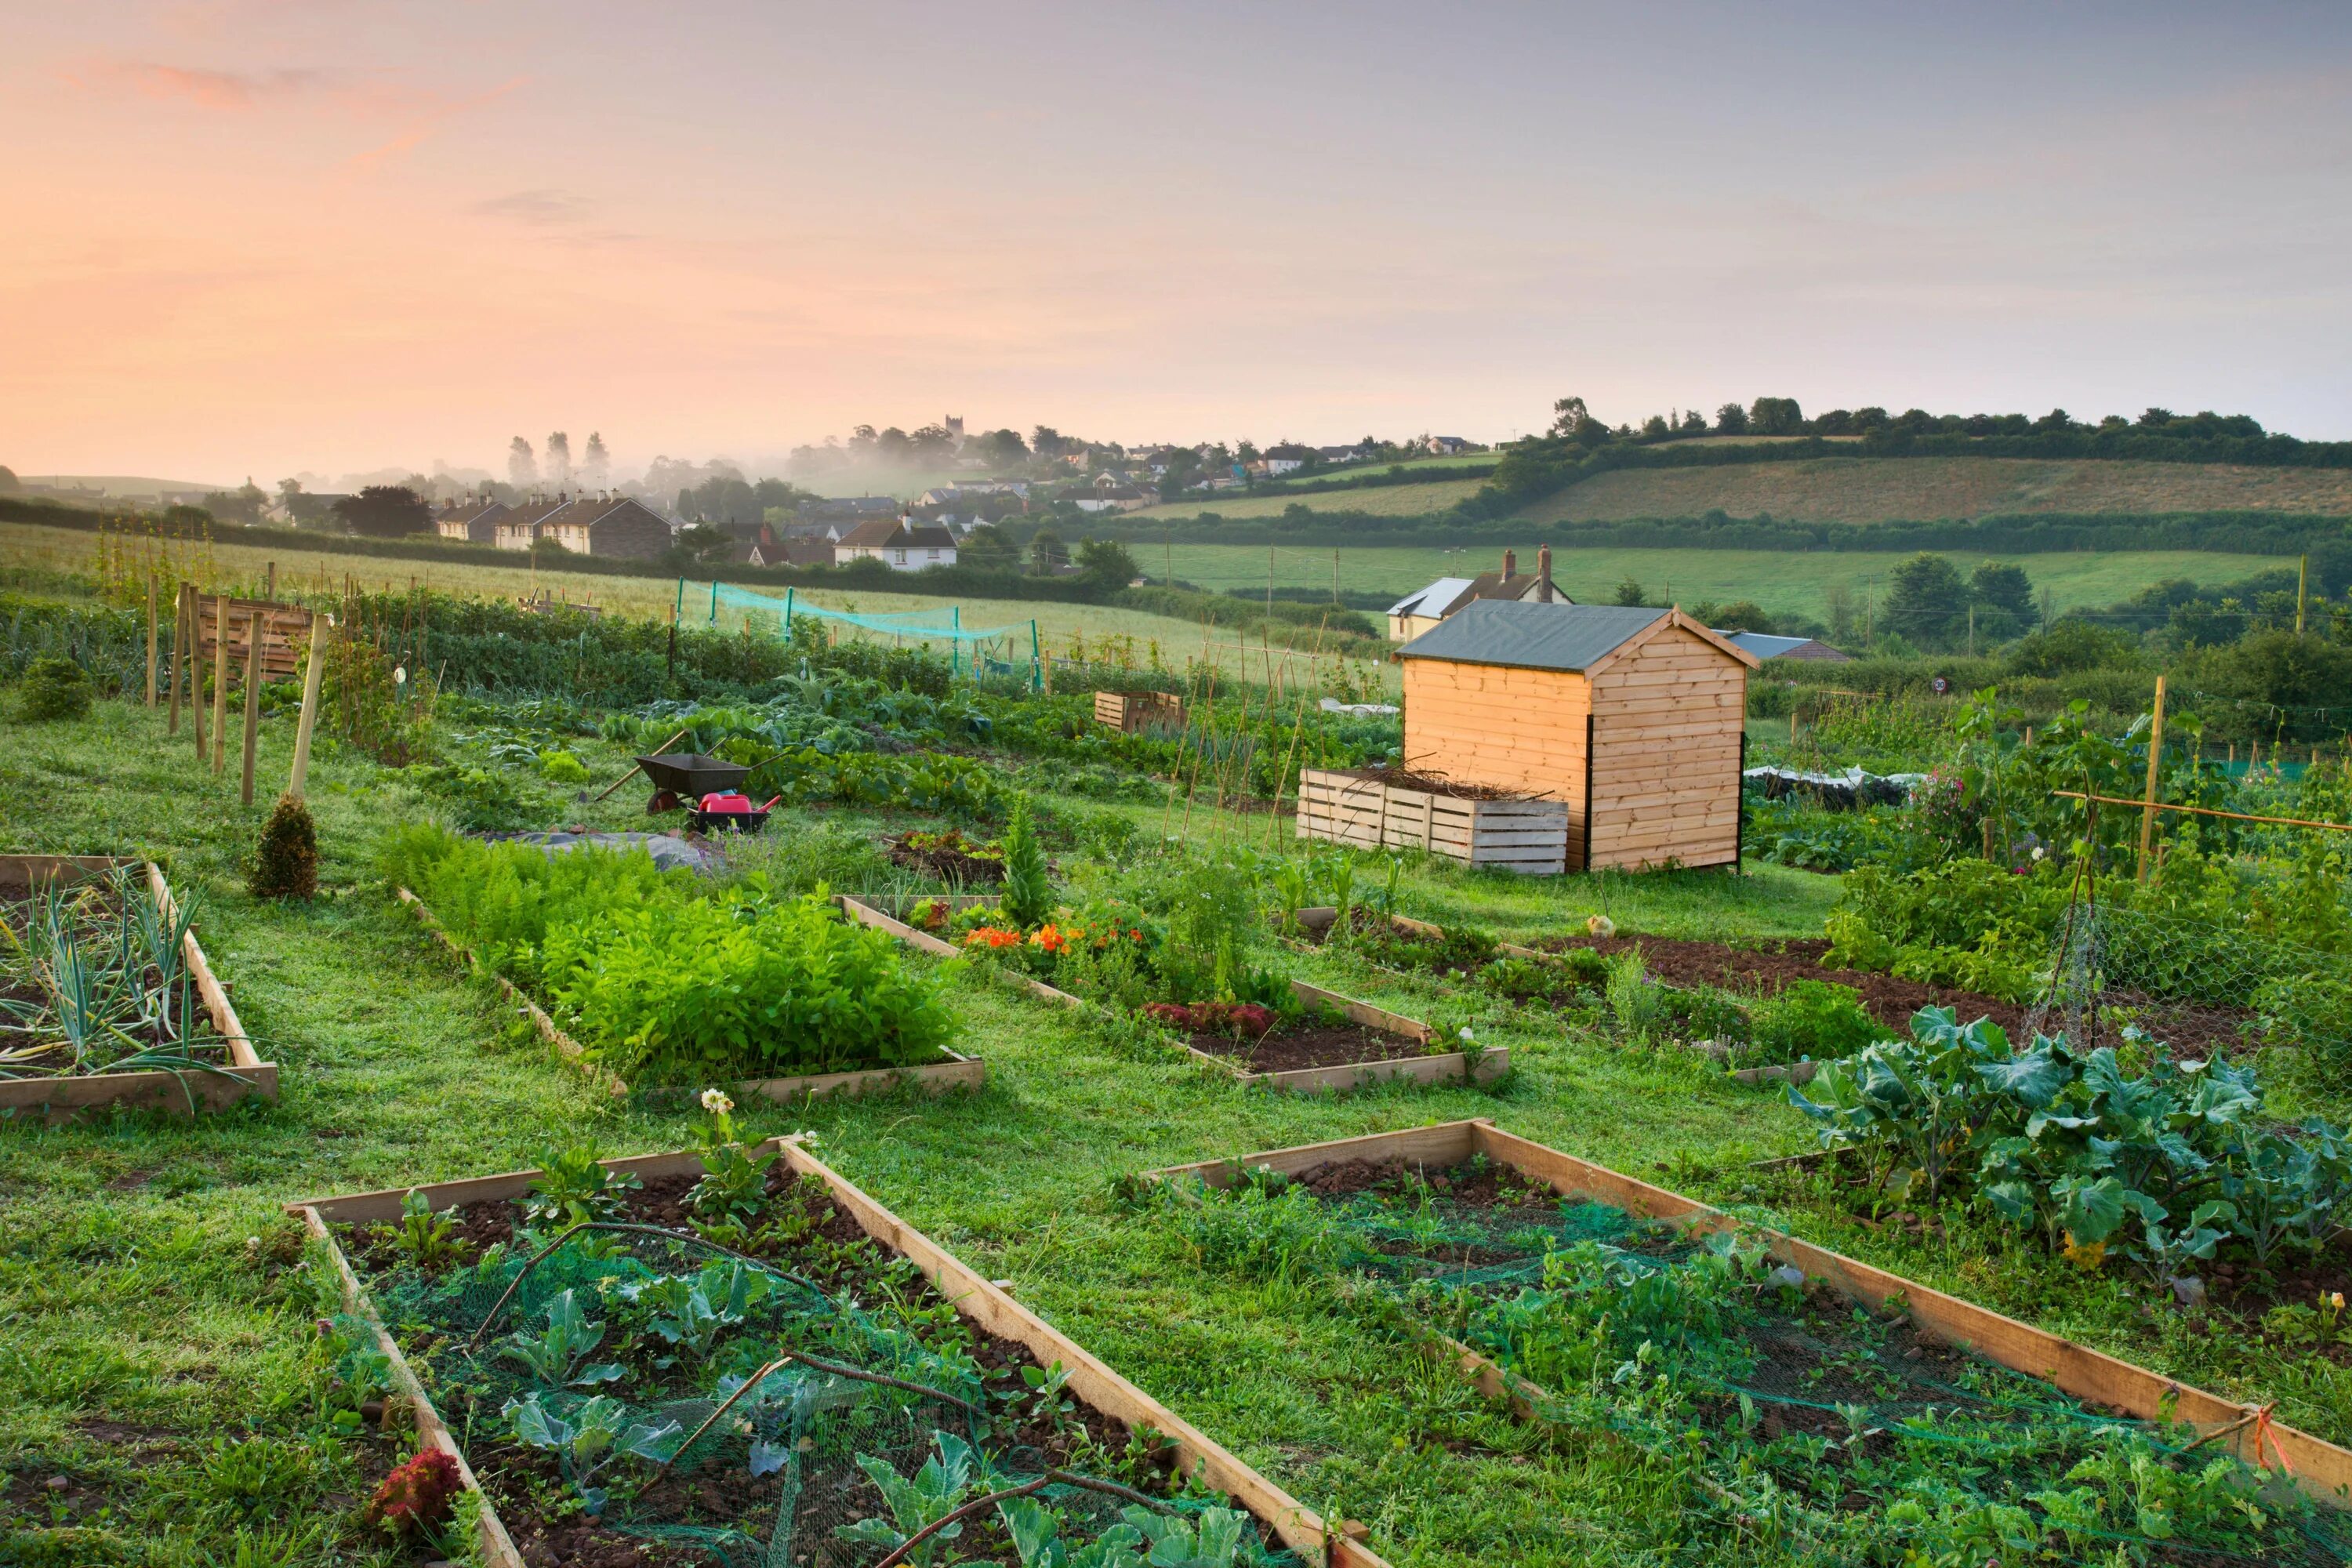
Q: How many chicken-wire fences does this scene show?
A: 1